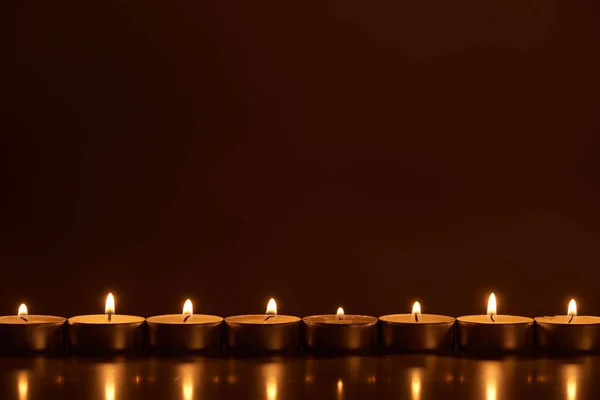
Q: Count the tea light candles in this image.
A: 8